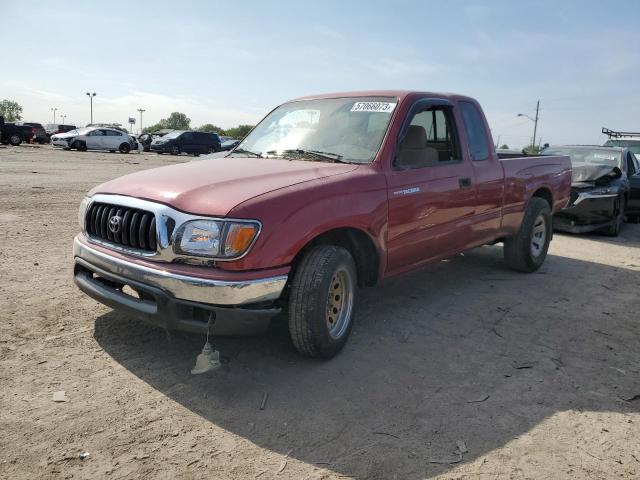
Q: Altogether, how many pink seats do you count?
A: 0